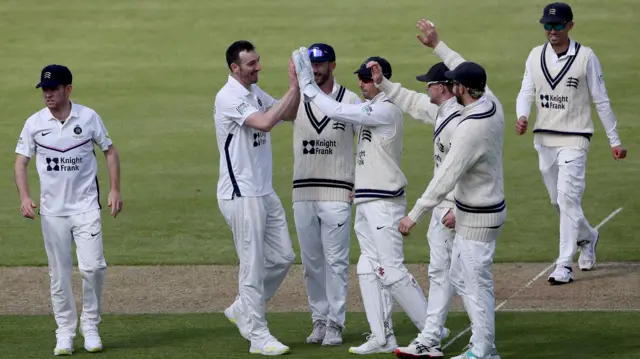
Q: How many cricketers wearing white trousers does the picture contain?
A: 7